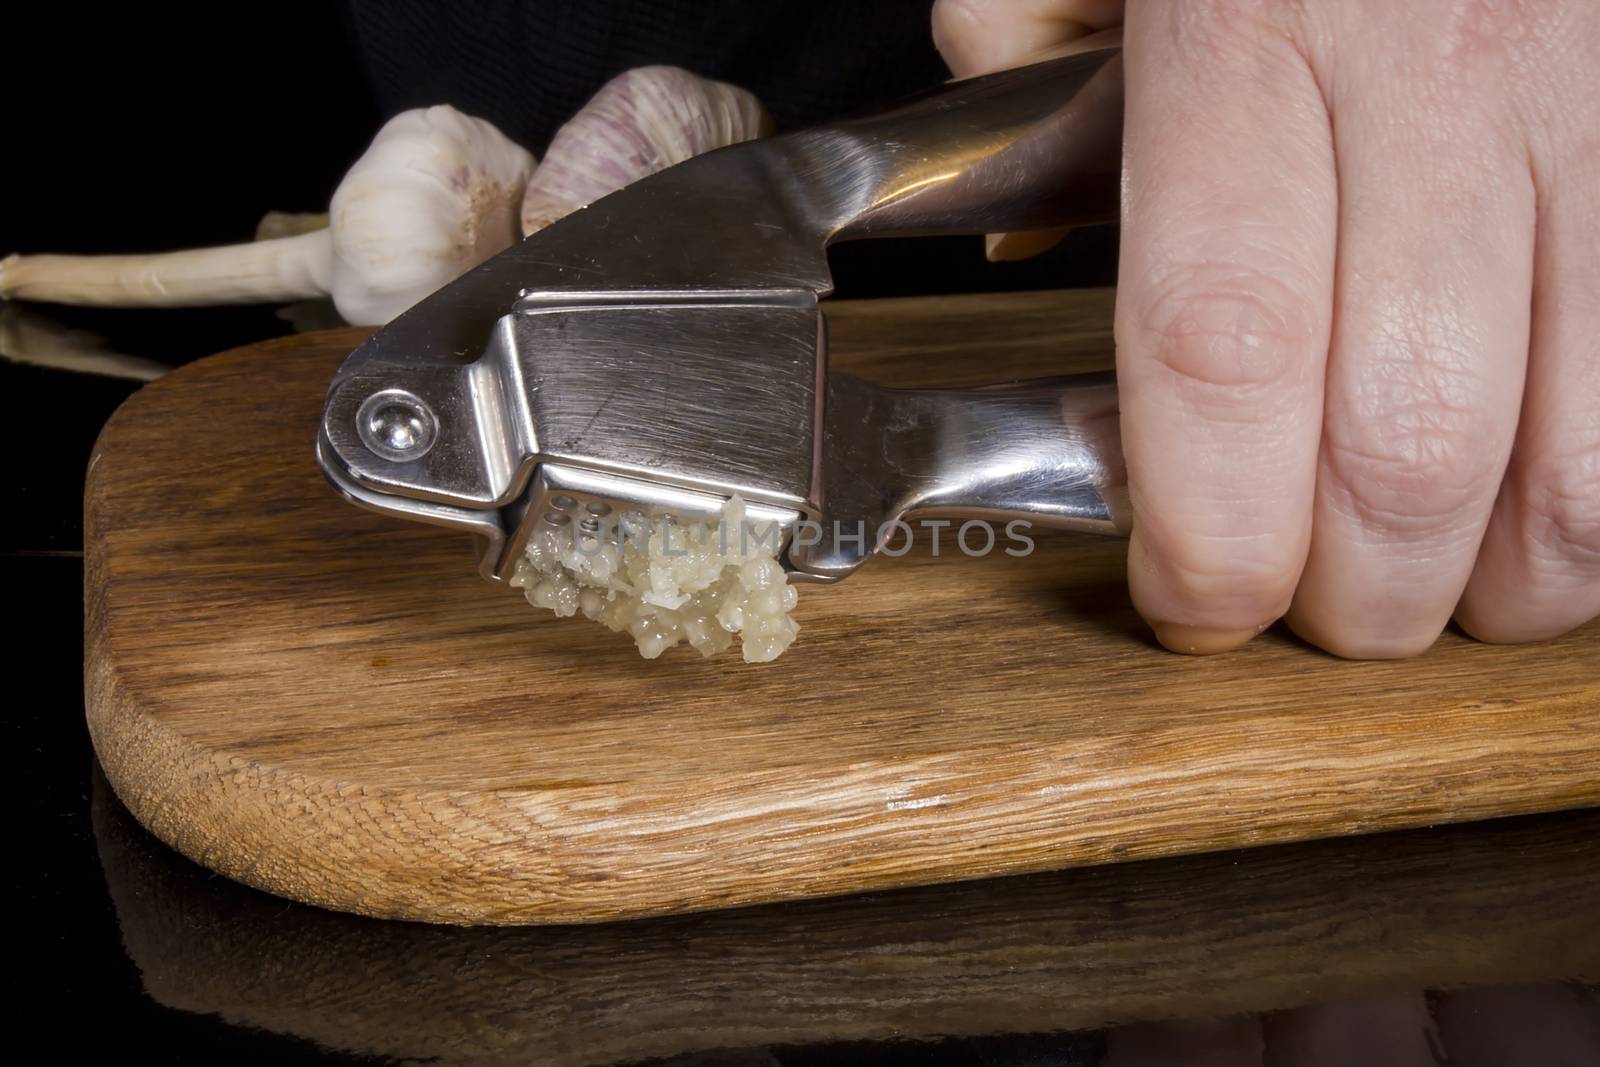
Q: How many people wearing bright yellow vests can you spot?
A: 0